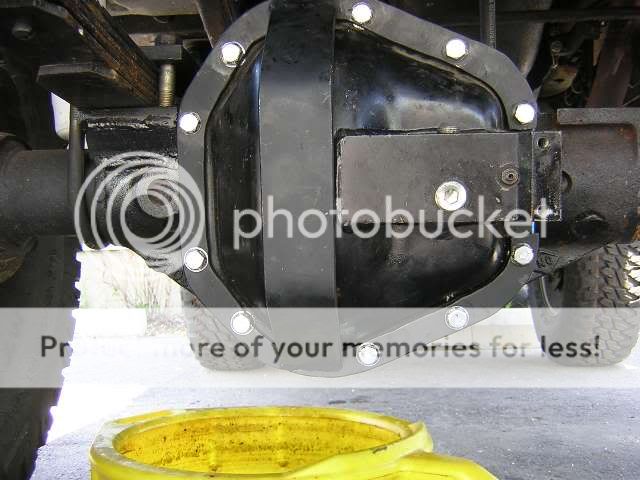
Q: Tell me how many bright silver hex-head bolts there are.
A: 10